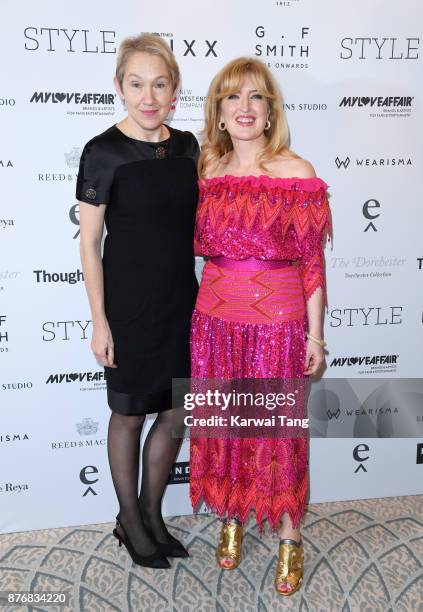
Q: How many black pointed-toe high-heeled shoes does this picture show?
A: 2